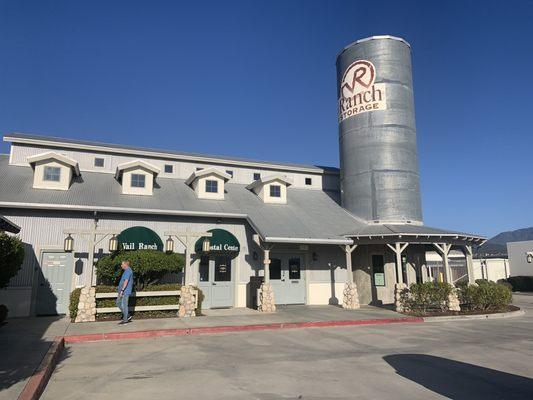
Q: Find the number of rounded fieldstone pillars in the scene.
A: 6